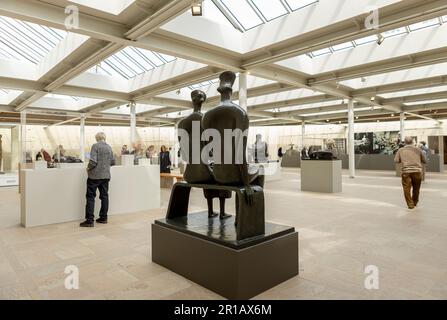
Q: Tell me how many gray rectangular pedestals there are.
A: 2